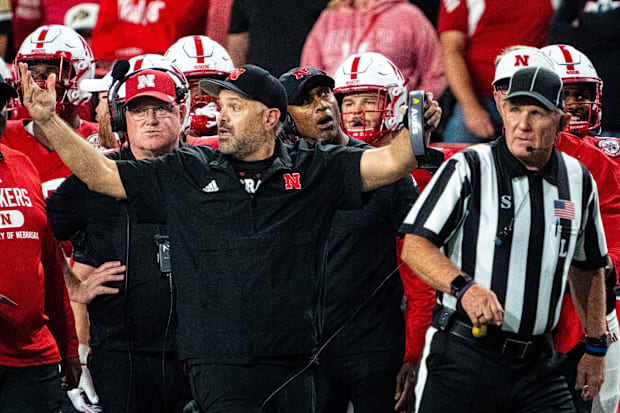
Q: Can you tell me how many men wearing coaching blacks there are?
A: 3